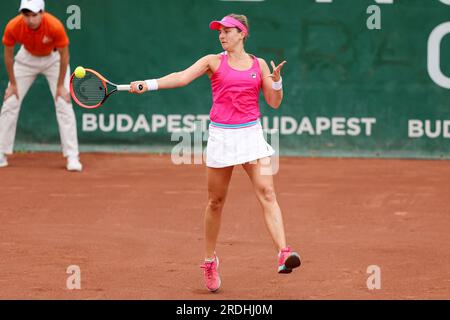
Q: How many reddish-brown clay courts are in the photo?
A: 1